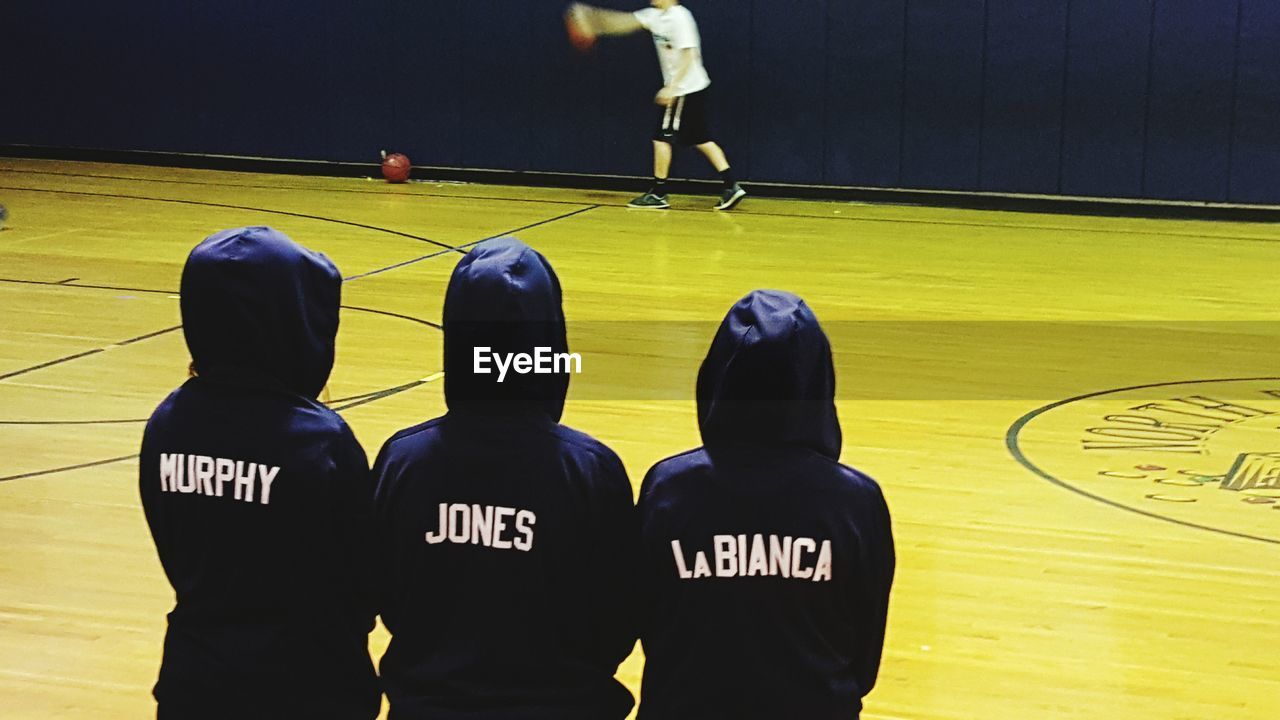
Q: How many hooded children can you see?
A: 3